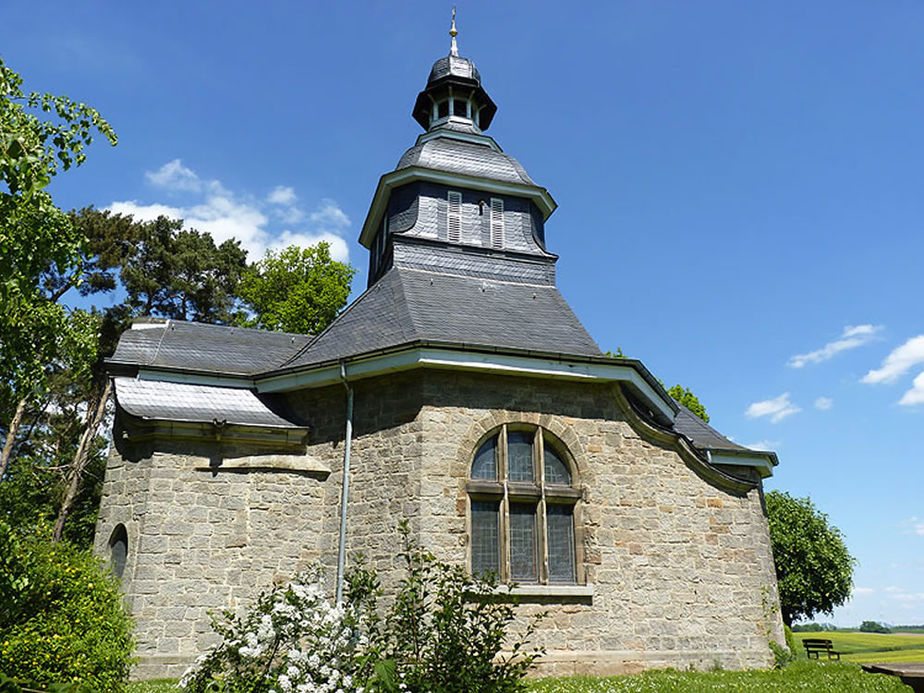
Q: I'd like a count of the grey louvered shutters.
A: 2